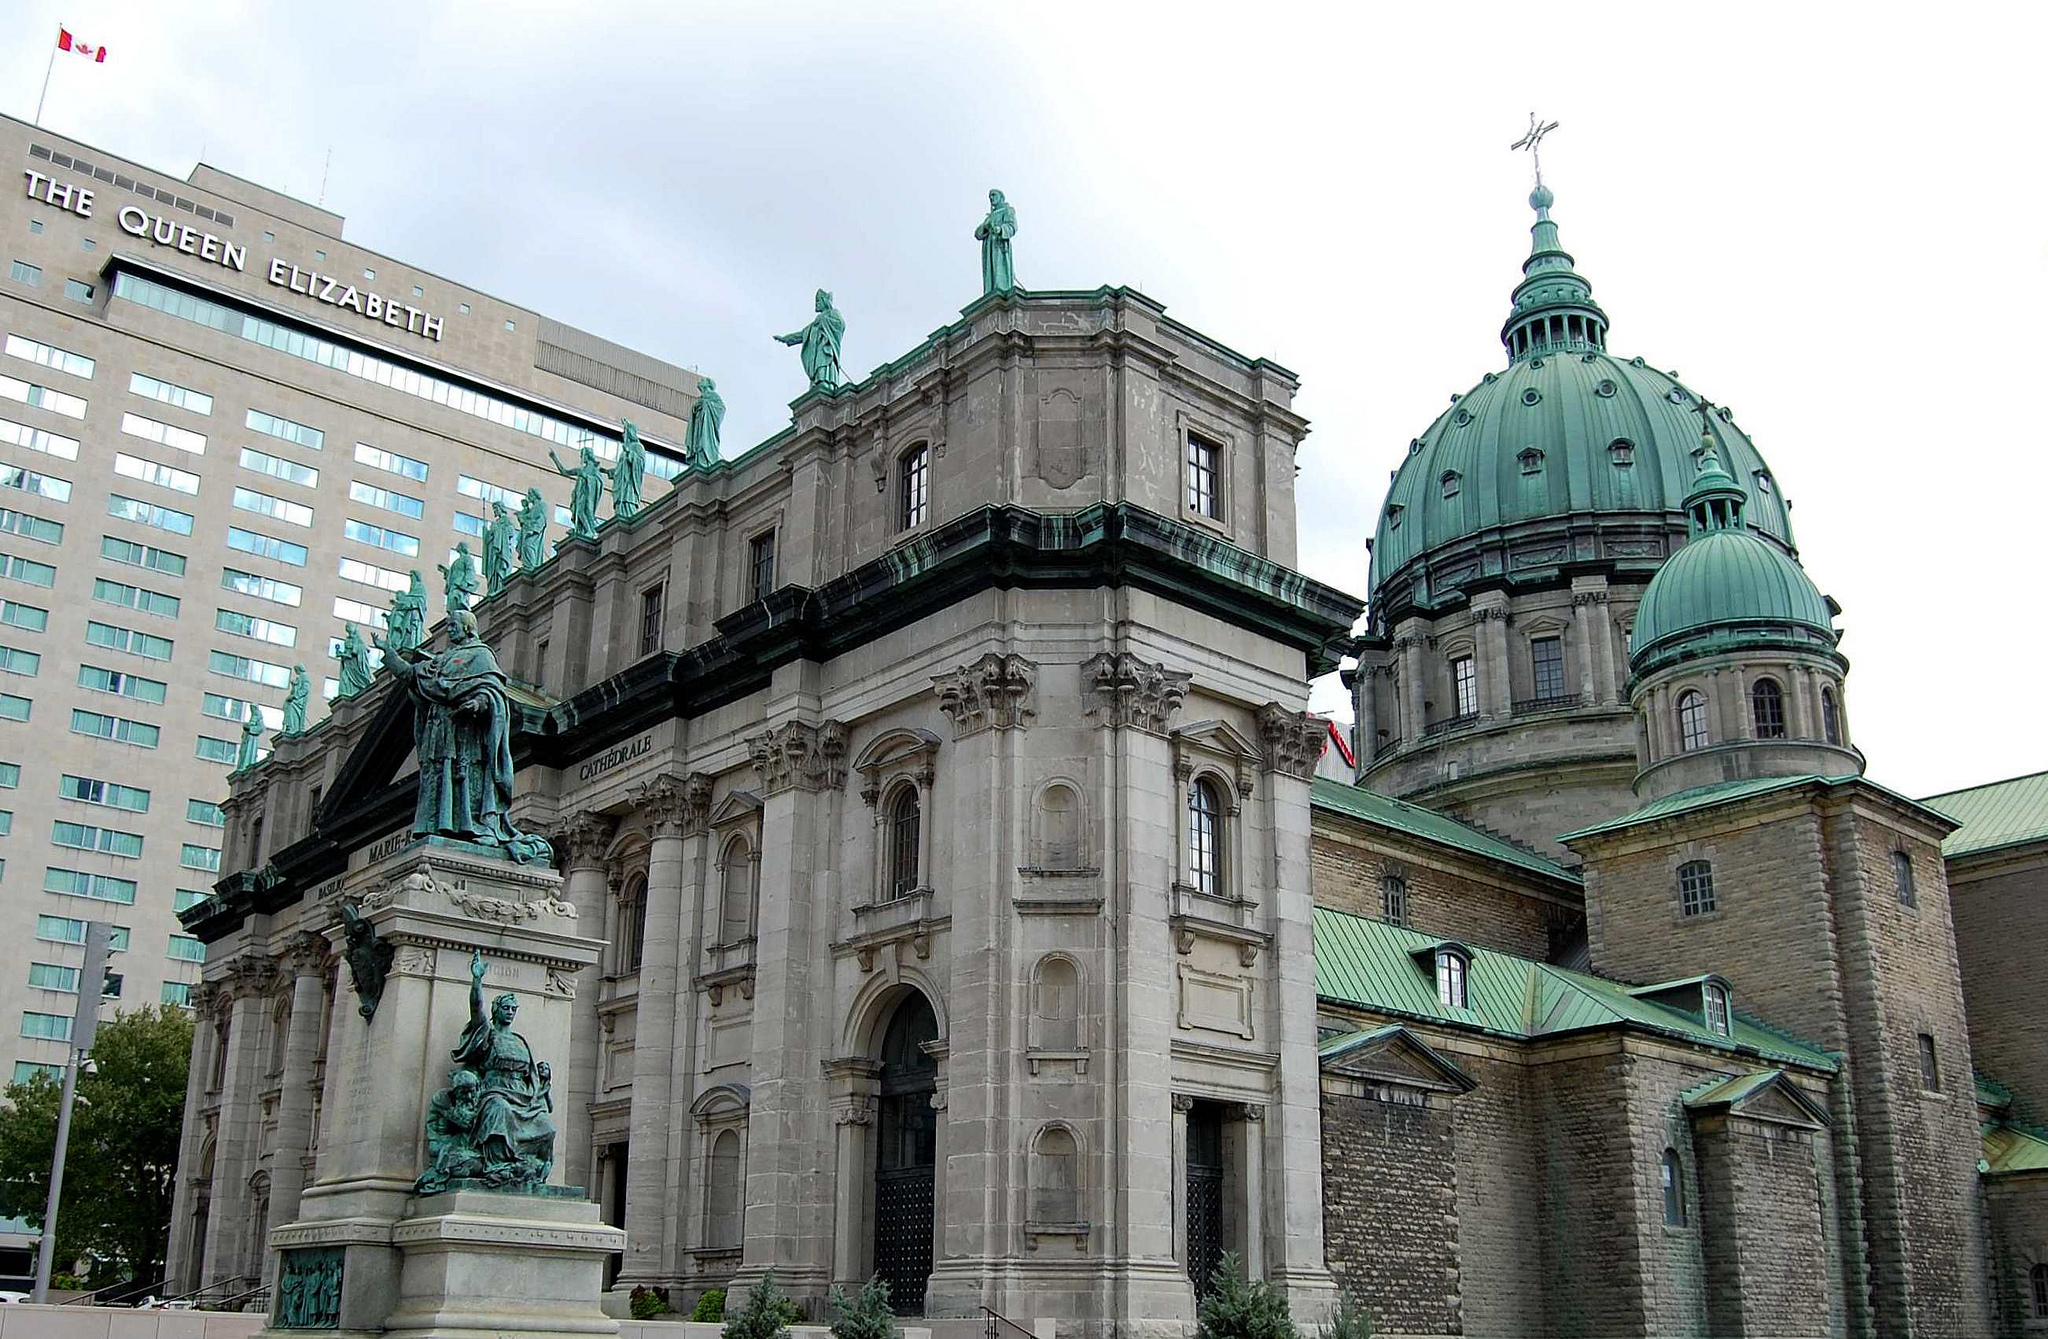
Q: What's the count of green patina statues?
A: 14